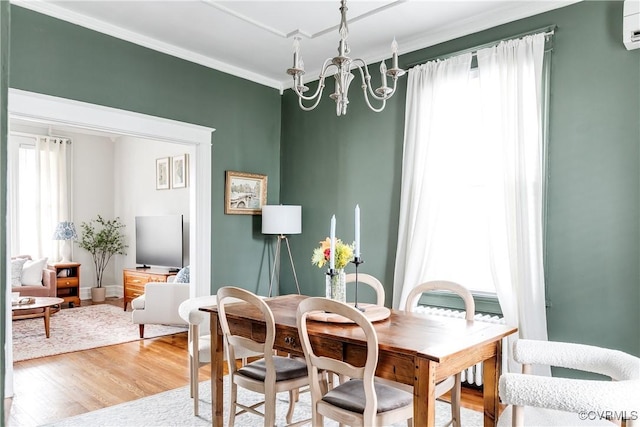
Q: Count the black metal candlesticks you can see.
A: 2